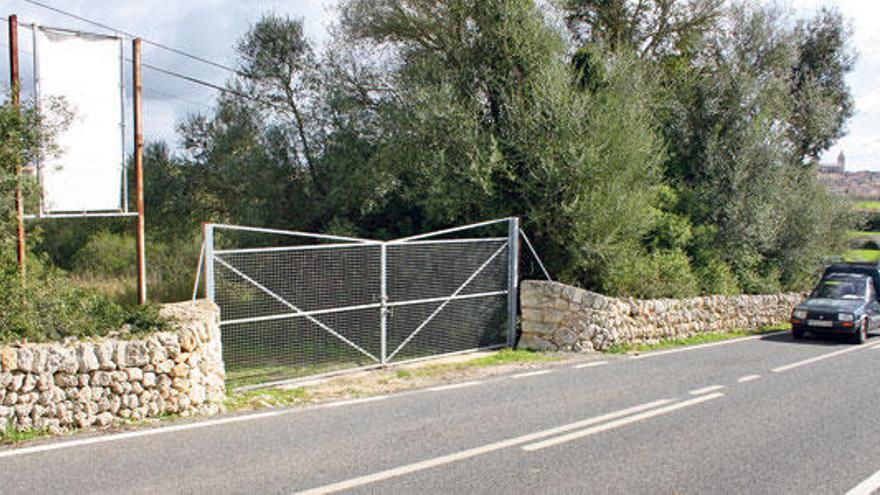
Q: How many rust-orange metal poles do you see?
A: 2